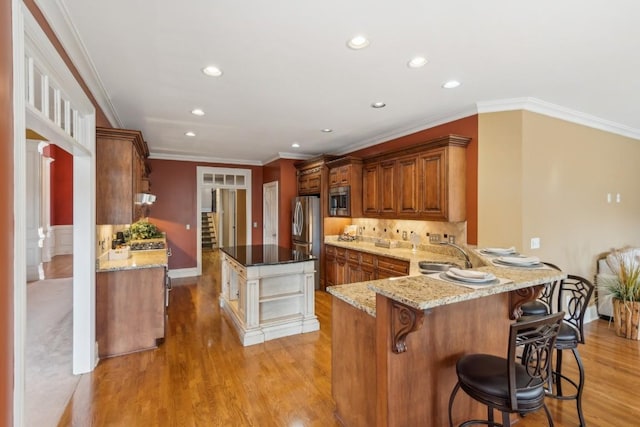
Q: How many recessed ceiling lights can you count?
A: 9